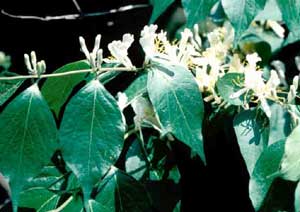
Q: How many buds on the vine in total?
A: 8